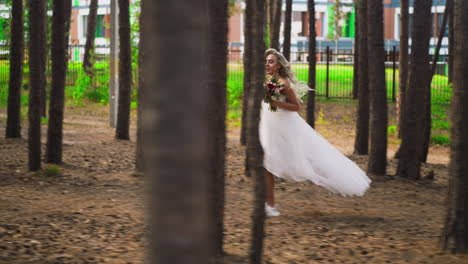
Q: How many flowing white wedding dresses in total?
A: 1